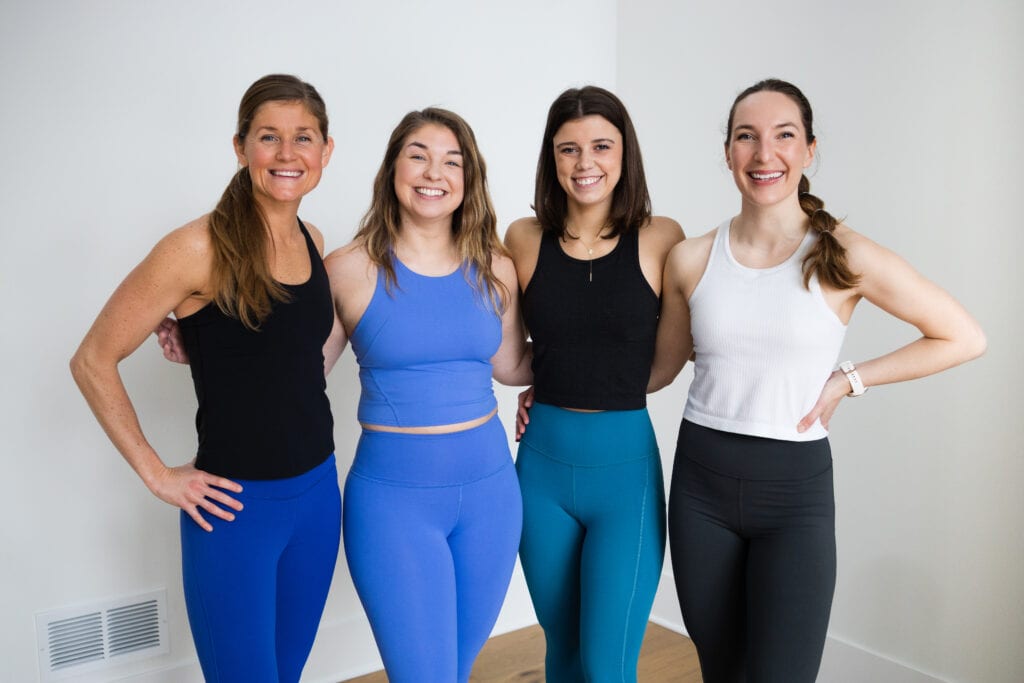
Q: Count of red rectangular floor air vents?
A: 0